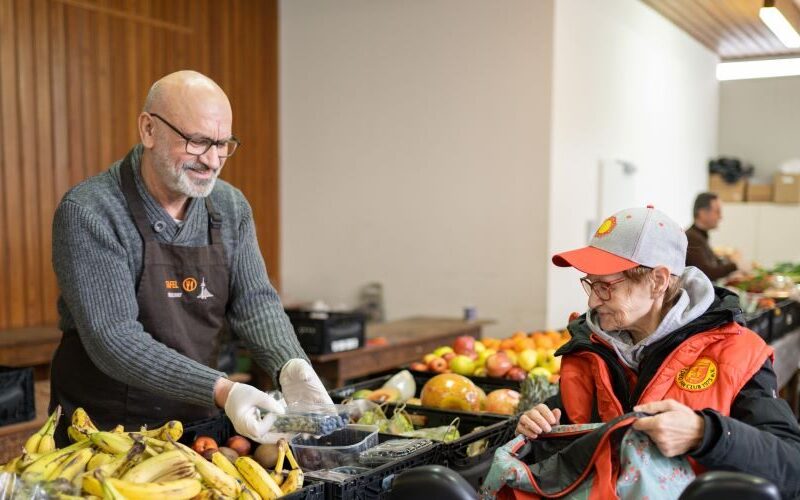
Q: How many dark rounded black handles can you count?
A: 2